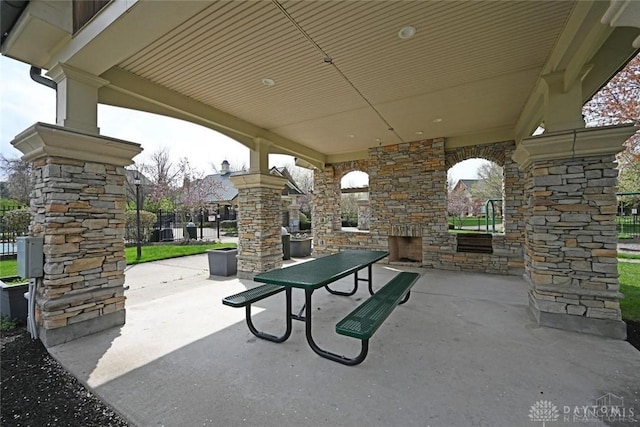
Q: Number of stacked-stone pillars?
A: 3